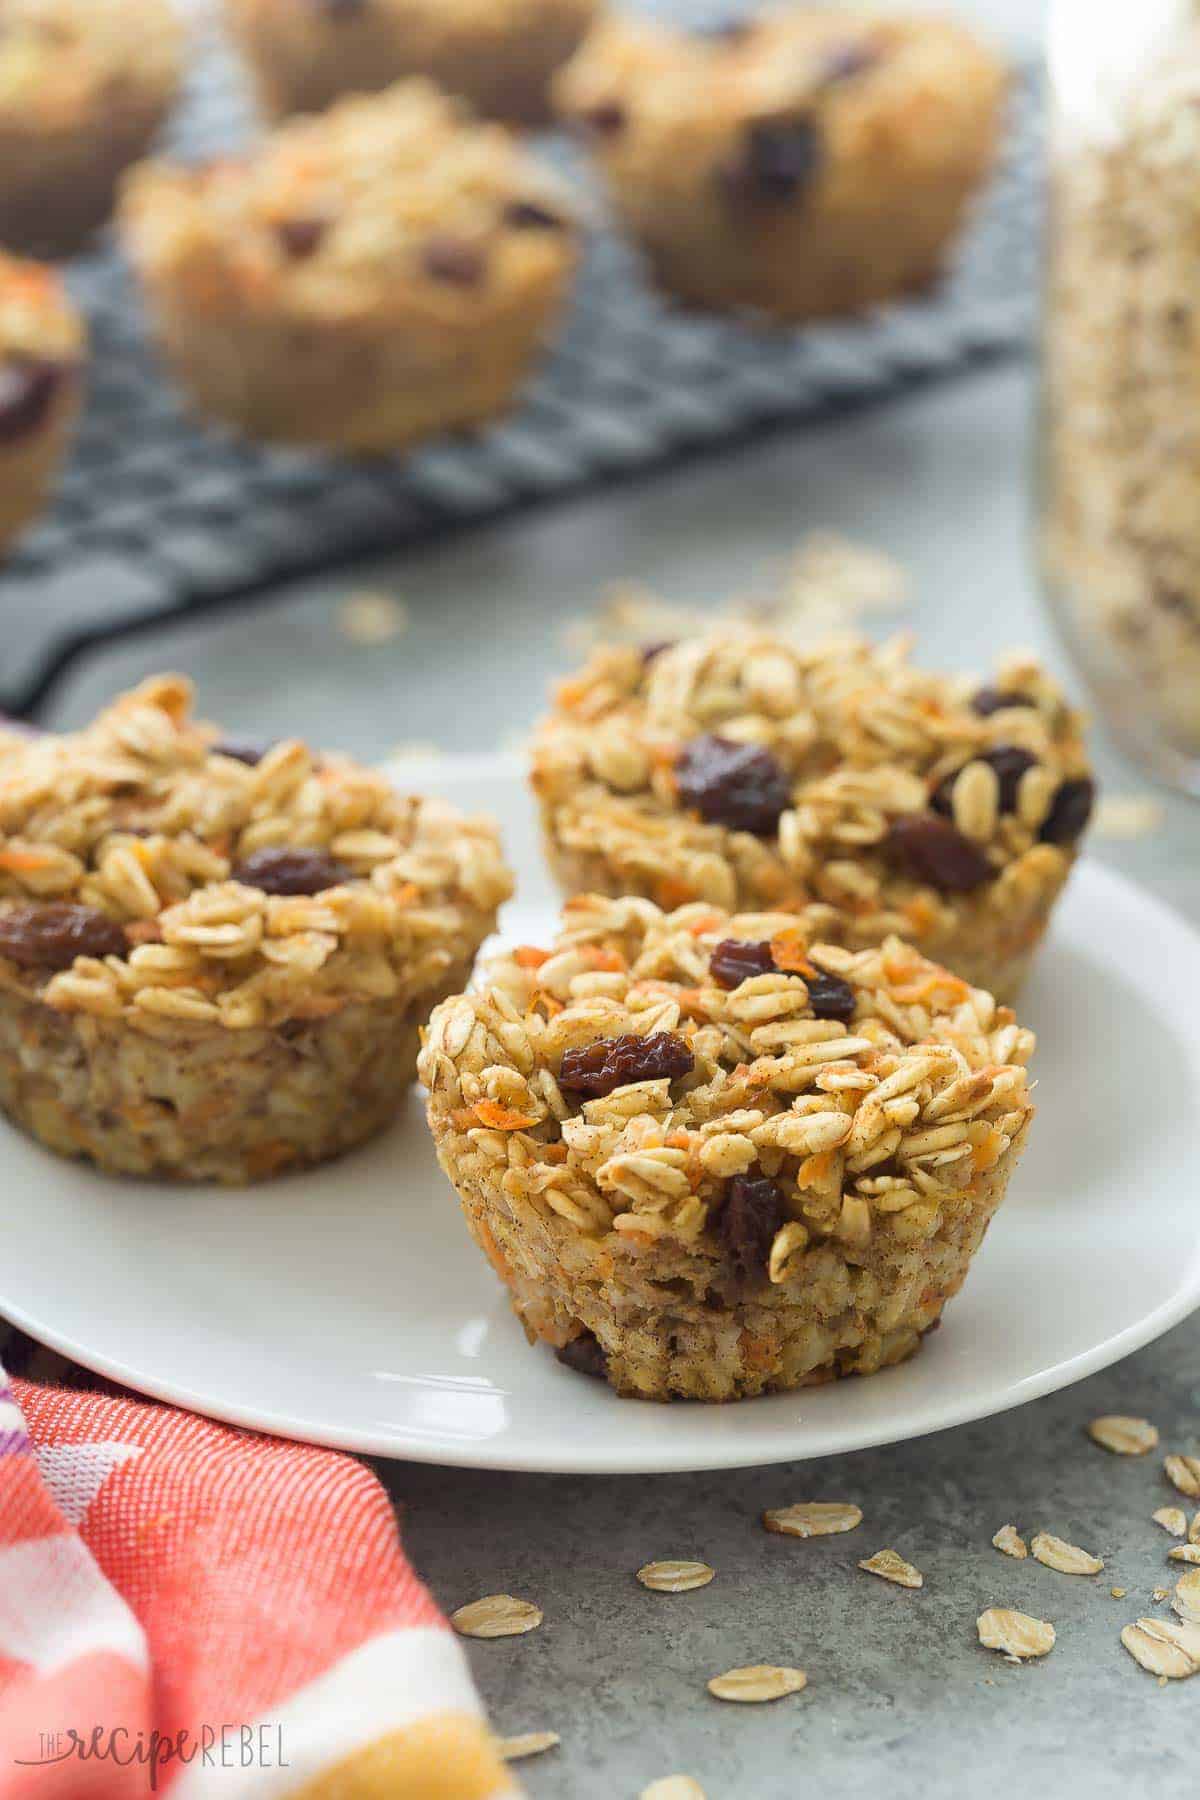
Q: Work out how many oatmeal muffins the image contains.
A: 8